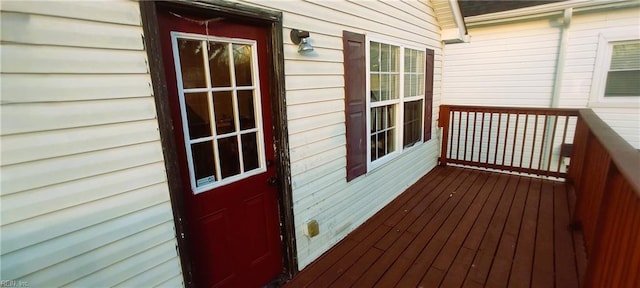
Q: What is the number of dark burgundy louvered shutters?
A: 2